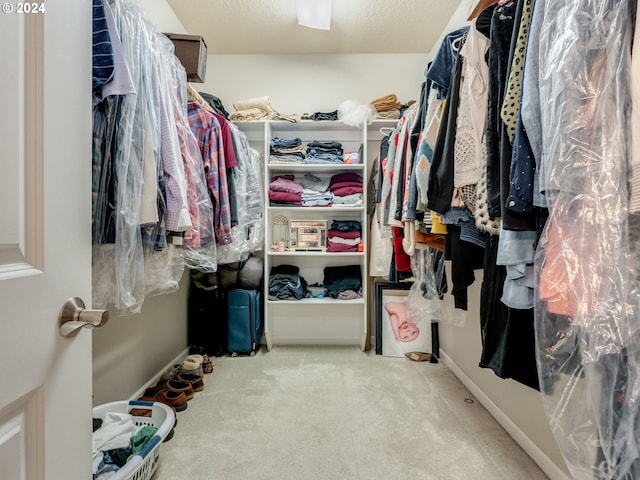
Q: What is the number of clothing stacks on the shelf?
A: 8